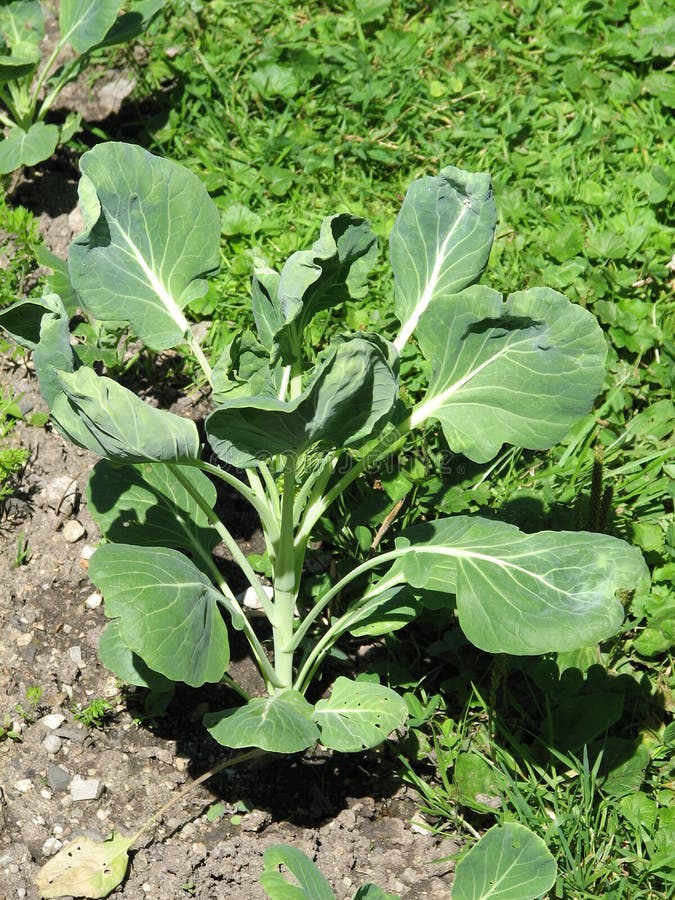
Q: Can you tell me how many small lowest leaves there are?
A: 2